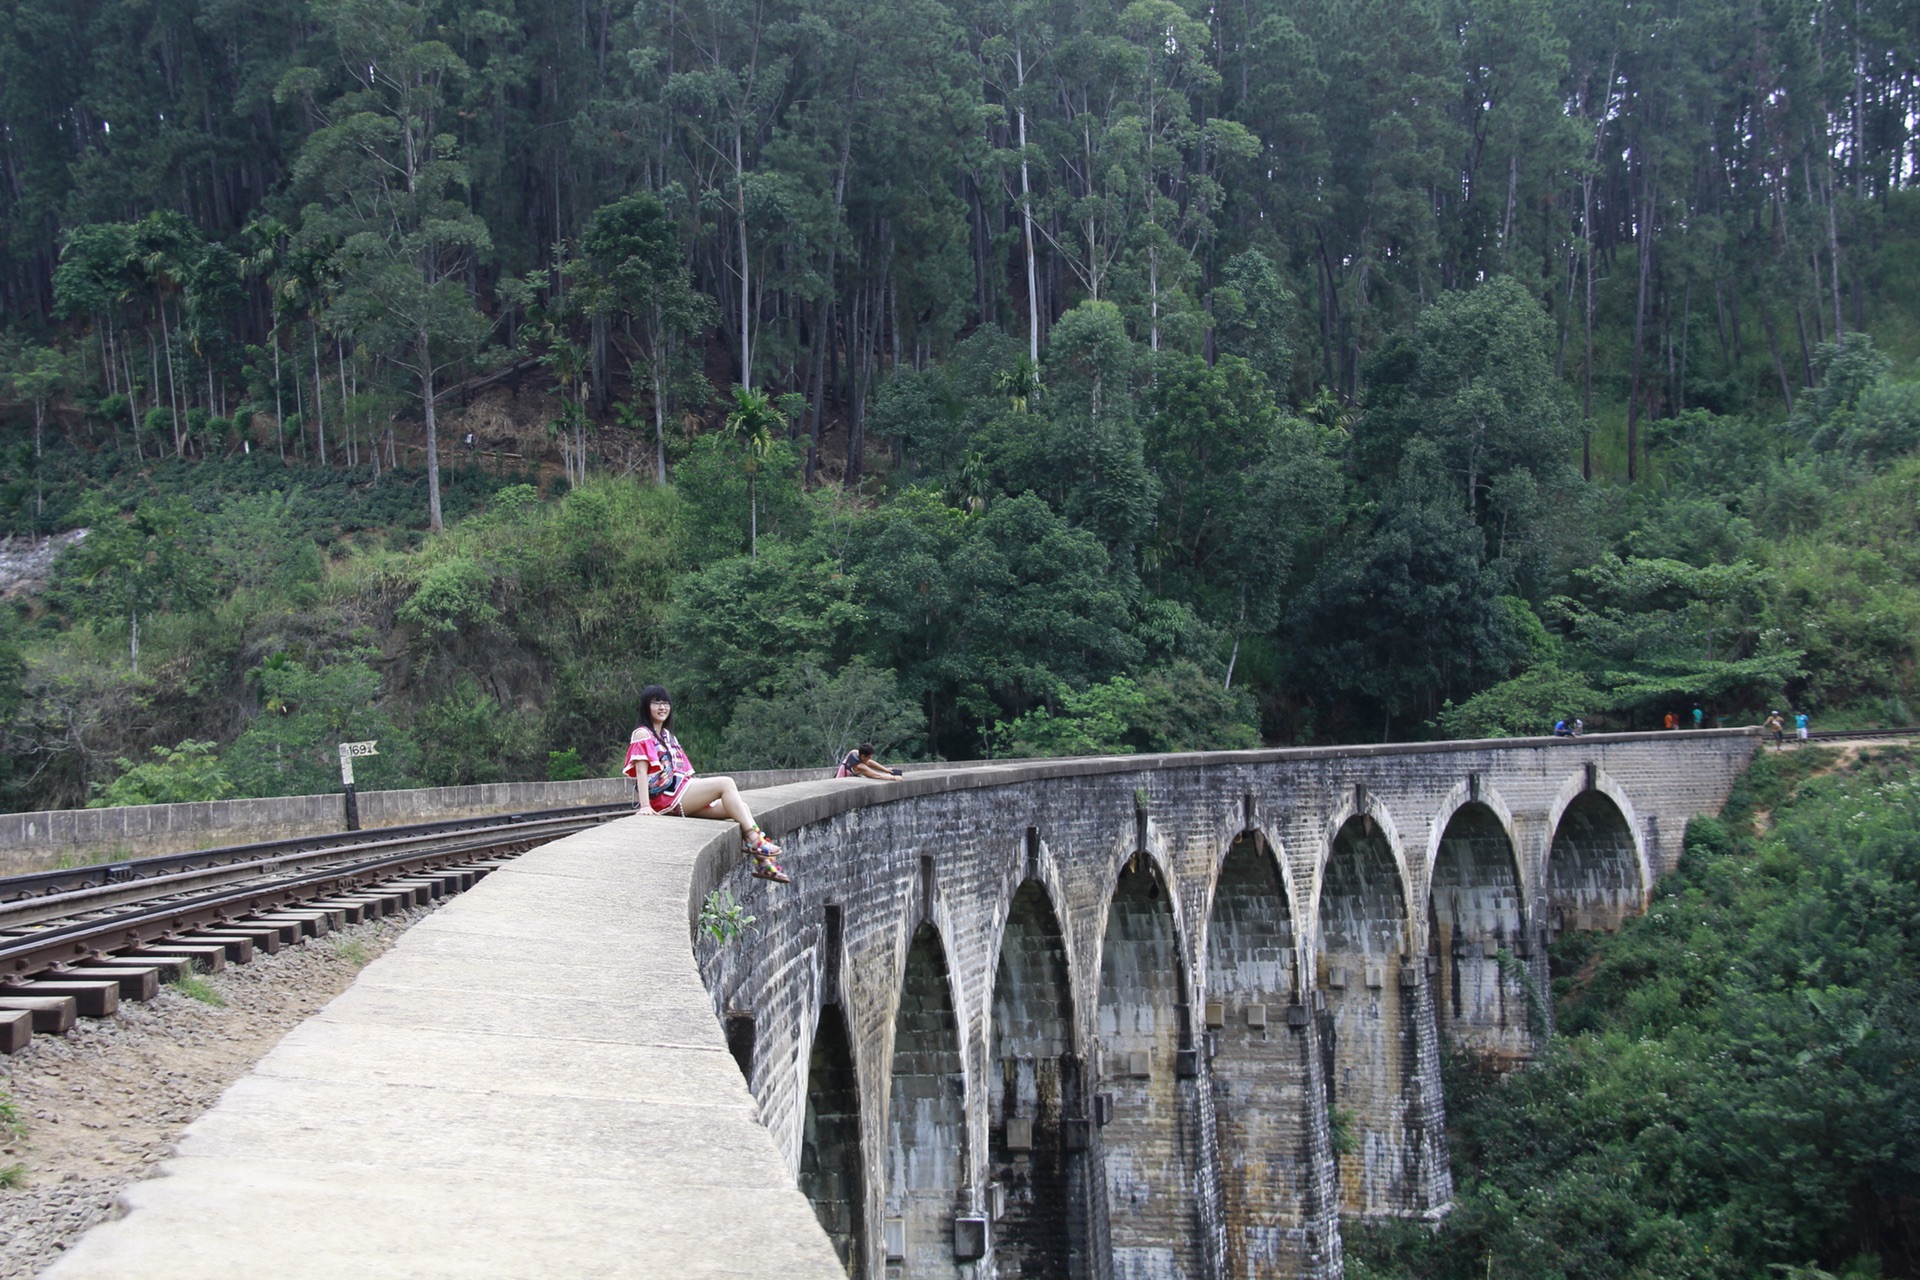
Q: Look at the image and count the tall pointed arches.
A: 8